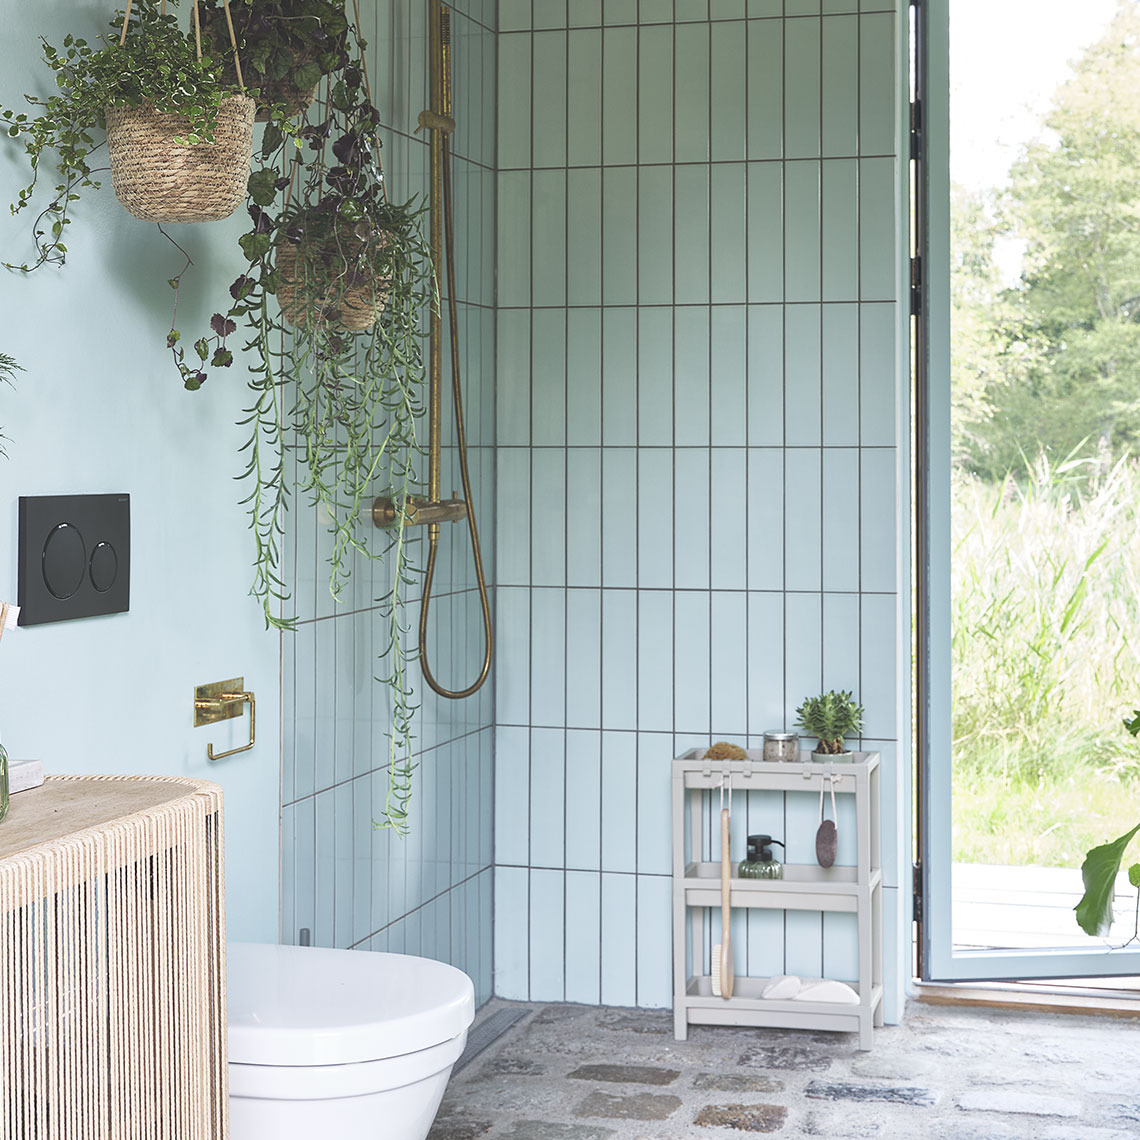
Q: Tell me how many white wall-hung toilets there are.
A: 1